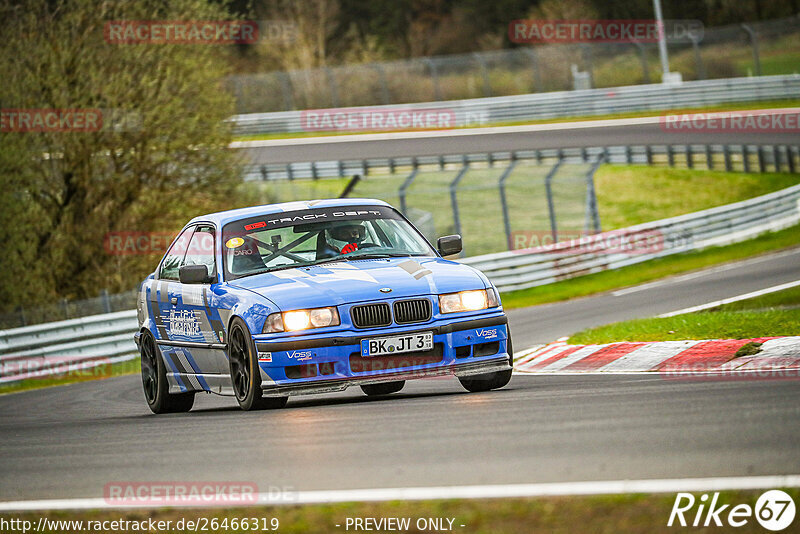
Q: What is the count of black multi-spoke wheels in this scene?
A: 2